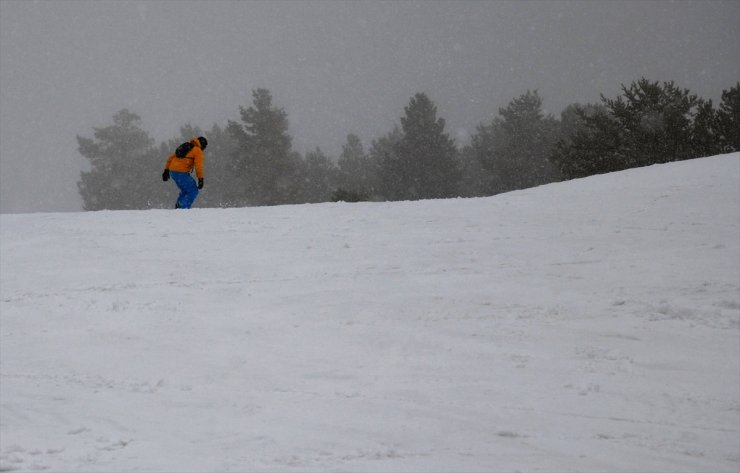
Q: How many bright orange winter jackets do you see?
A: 1